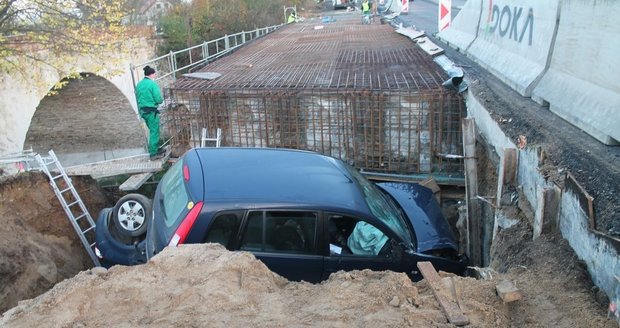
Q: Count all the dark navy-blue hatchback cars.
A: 1